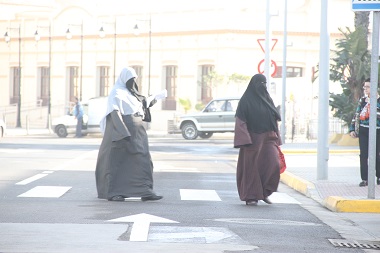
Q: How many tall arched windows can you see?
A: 7